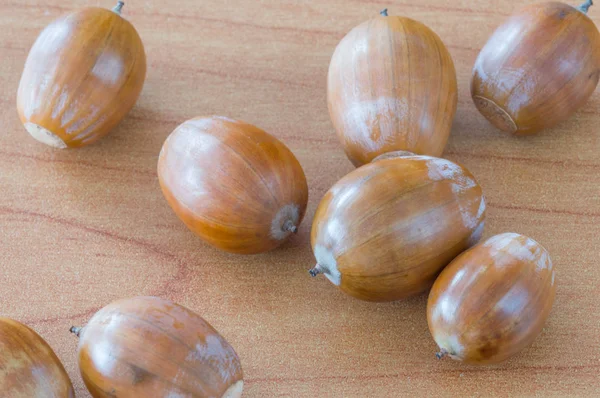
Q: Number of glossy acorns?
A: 8